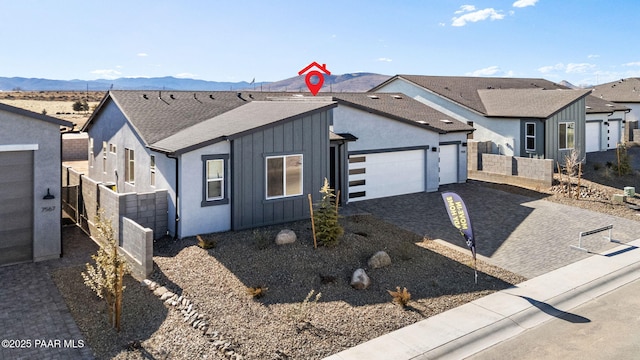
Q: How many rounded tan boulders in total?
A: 3